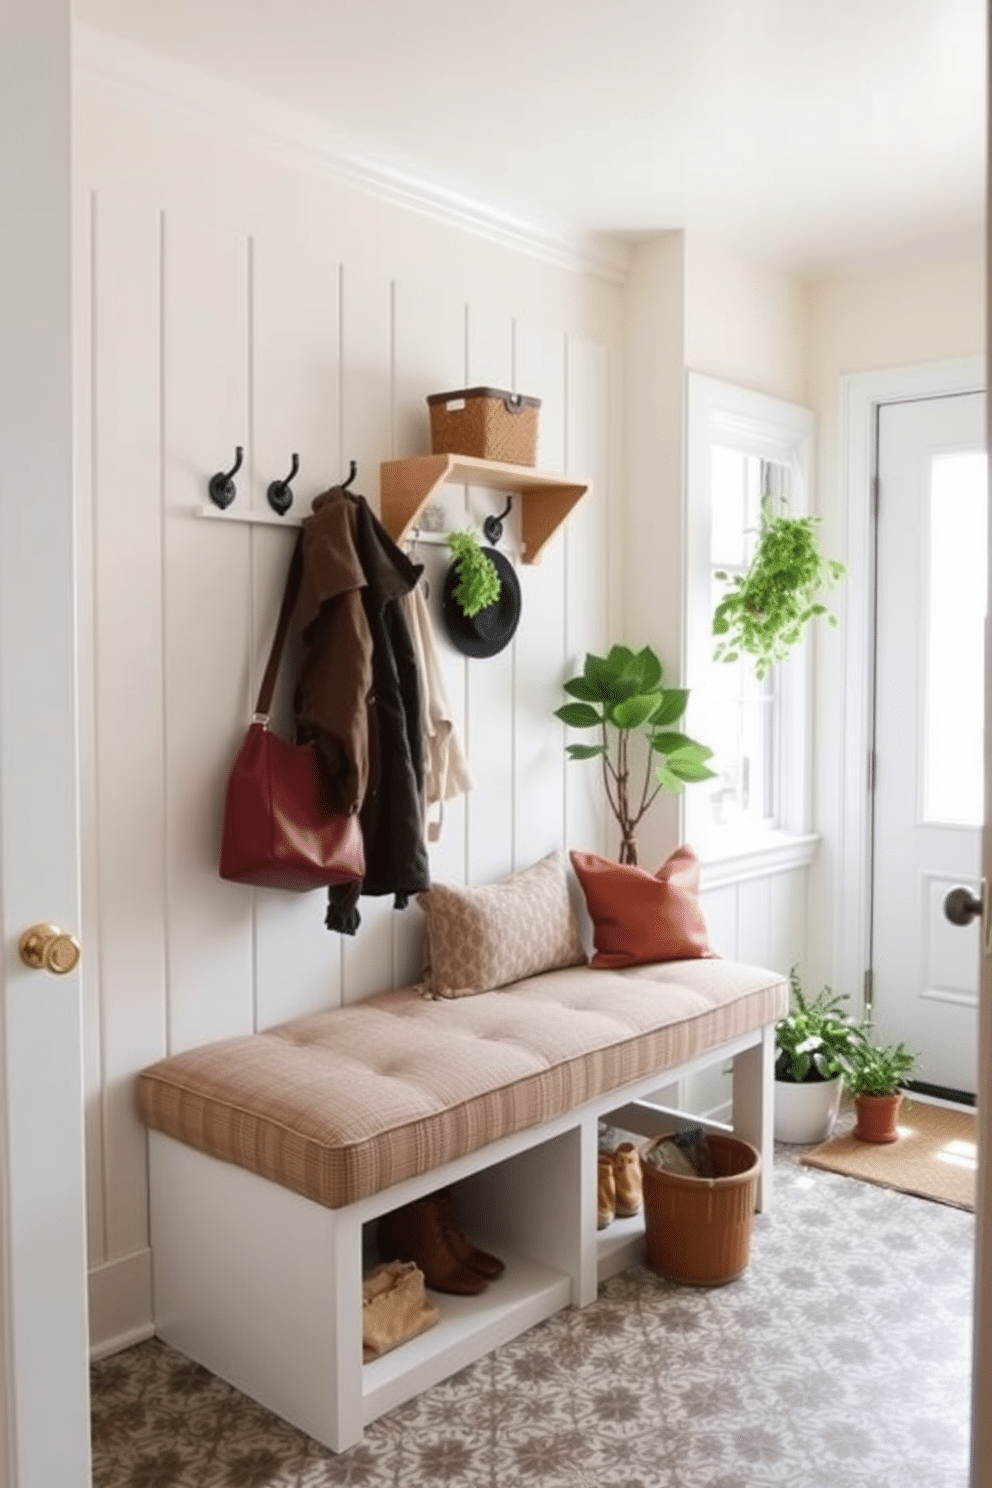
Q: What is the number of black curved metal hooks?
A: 4